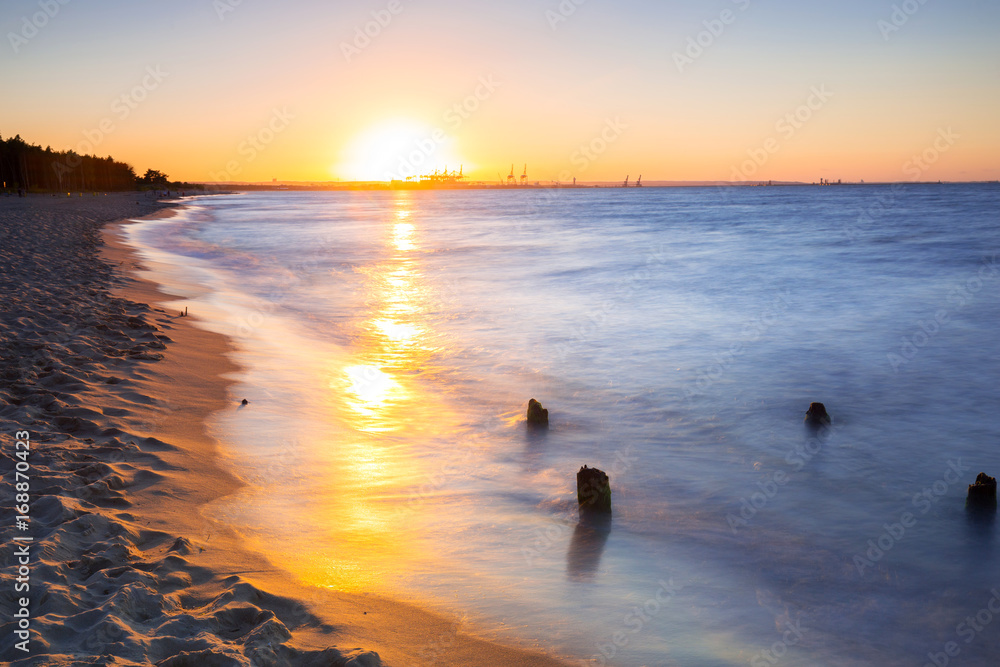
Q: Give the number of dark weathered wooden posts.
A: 4